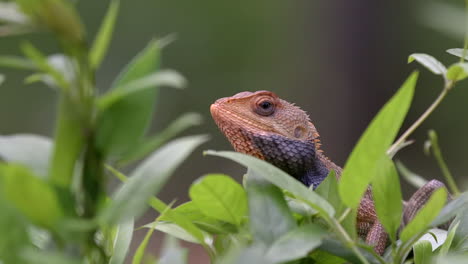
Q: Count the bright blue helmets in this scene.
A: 0